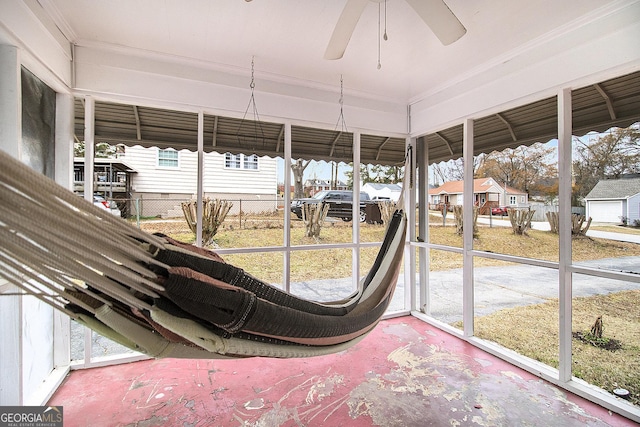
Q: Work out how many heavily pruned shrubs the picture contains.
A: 6